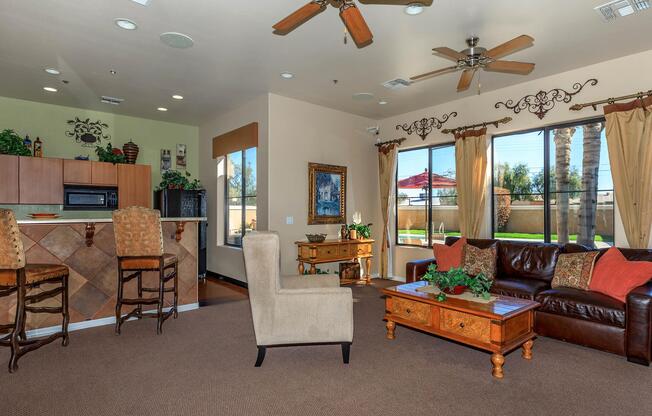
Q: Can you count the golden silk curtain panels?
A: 3